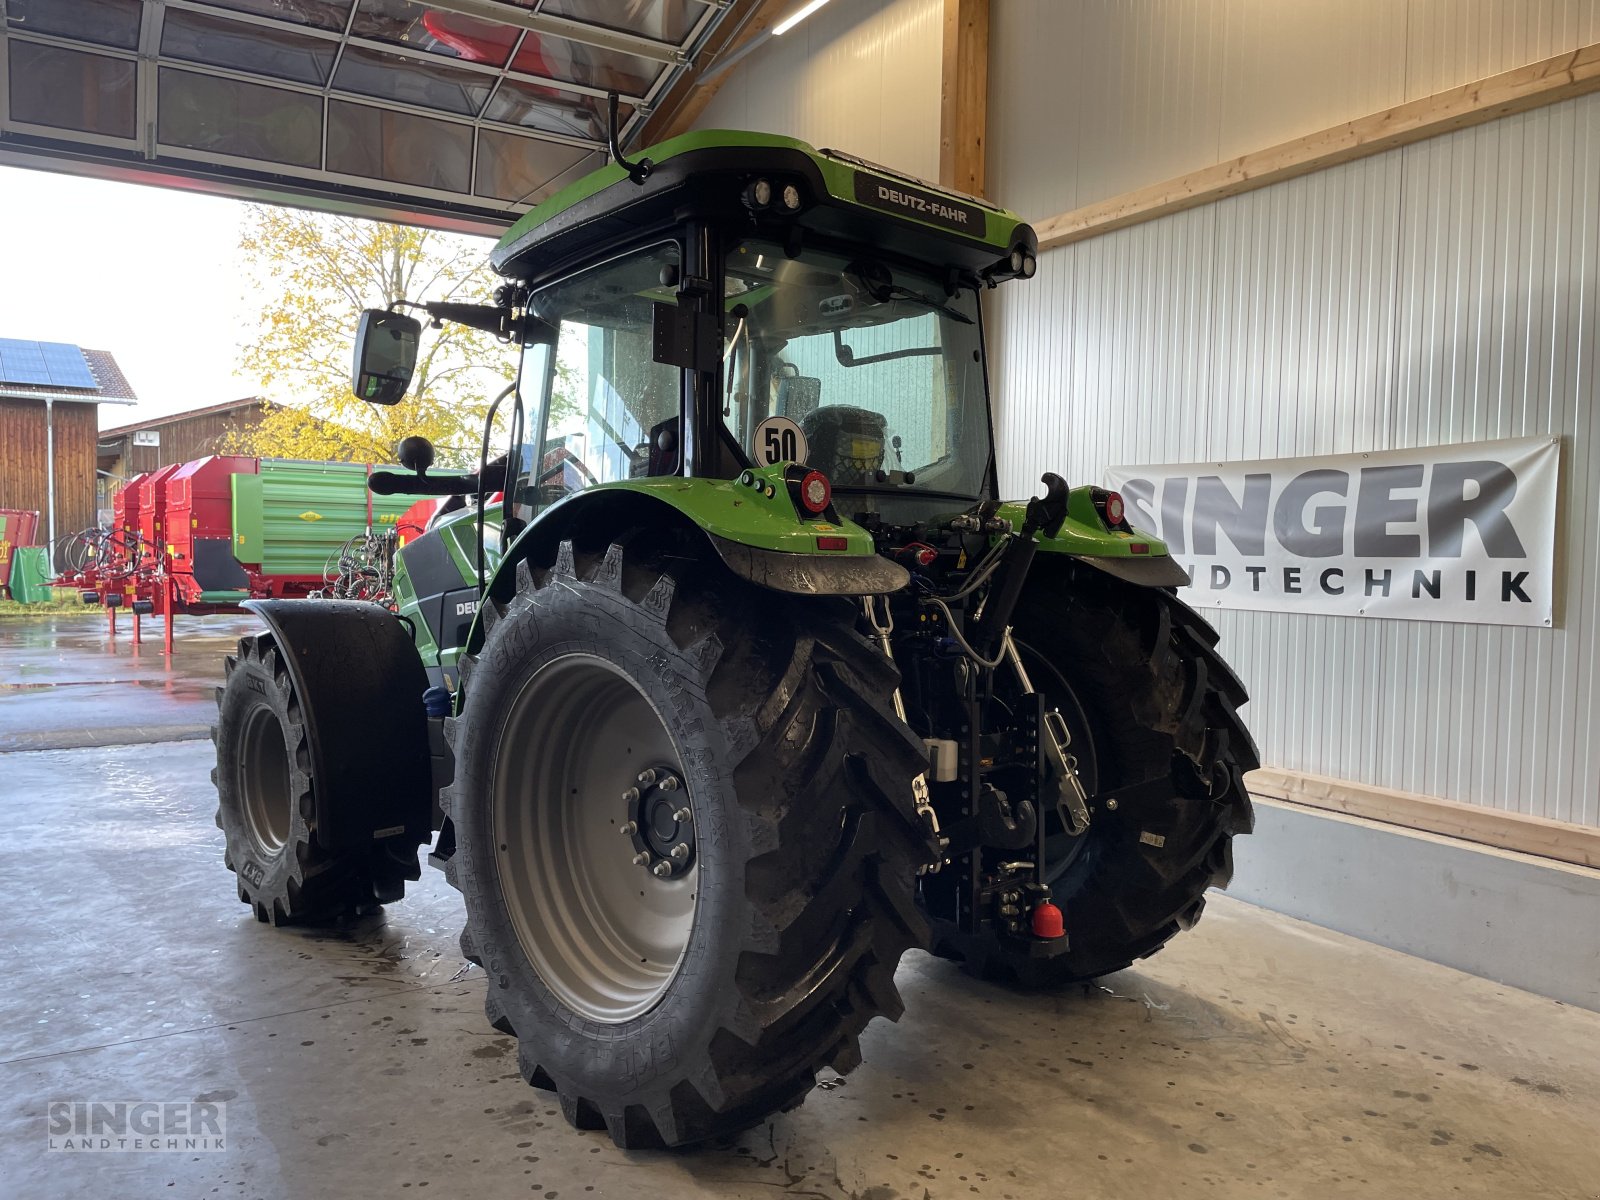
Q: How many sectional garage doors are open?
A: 1